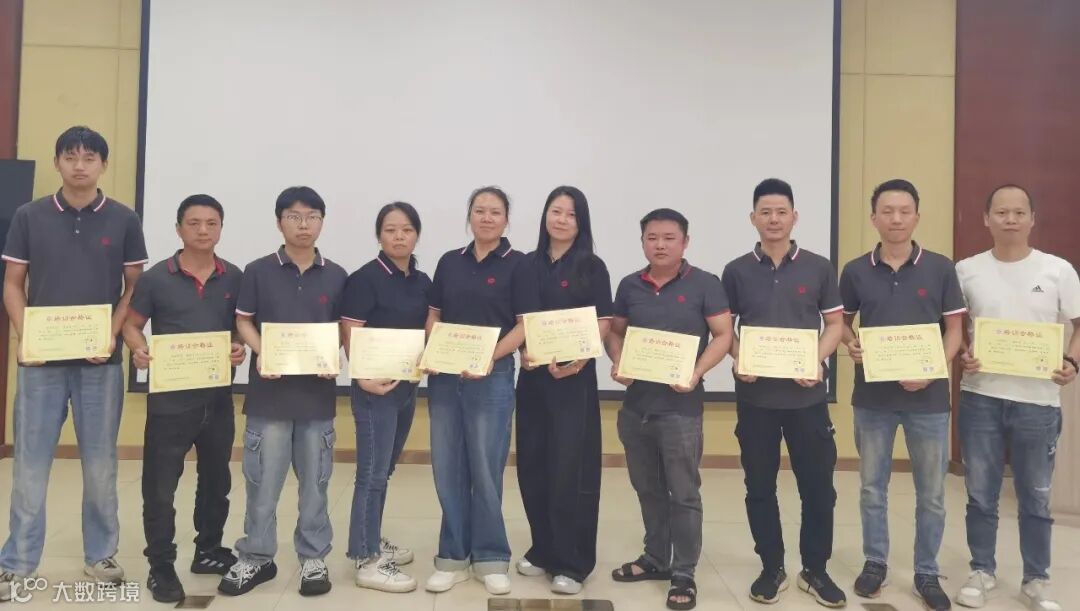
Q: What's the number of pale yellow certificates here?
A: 10